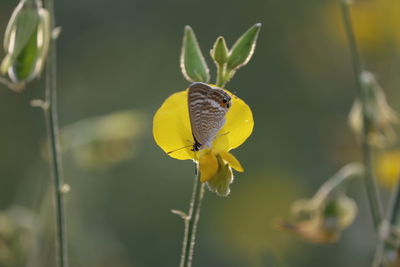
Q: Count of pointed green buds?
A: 3